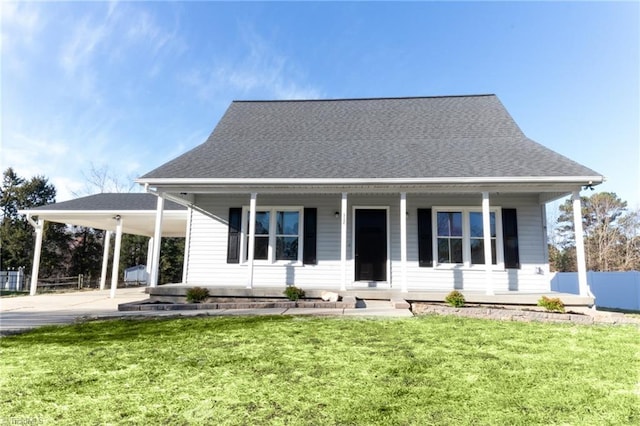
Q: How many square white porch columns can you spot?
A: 6